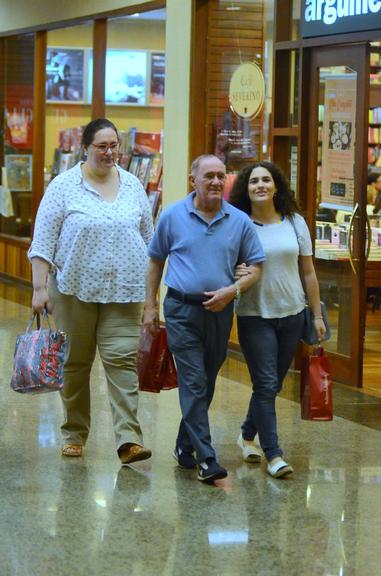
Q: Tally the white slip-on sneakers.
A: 2